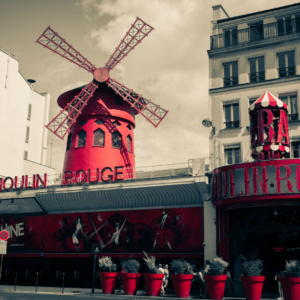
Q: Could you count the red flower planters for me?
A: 7